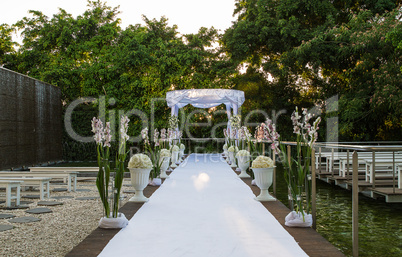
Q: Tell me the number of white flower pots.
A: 8